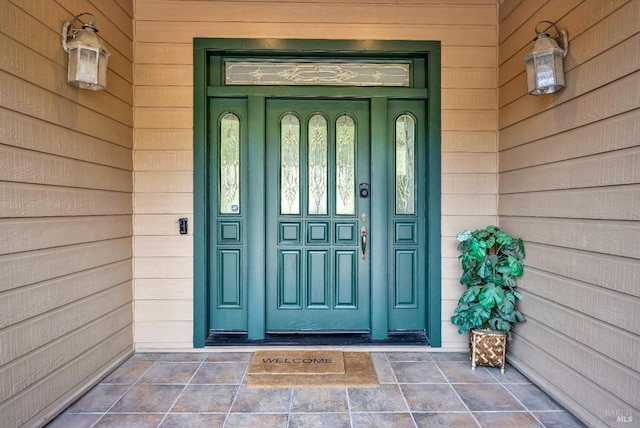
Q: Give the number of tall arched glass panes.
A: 5